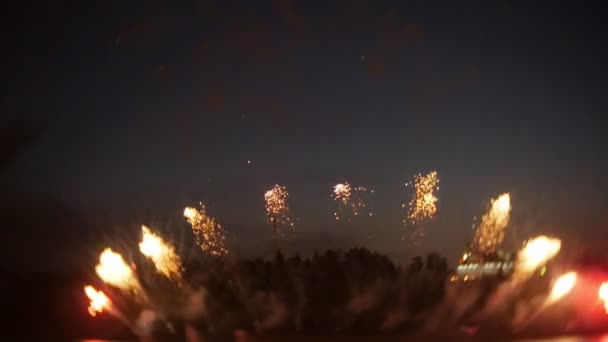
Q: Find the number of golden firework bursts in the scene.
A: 11